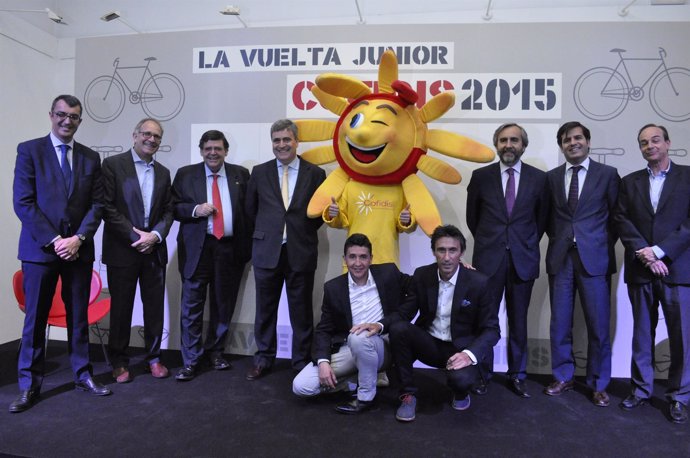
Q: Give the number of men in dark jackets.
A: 9